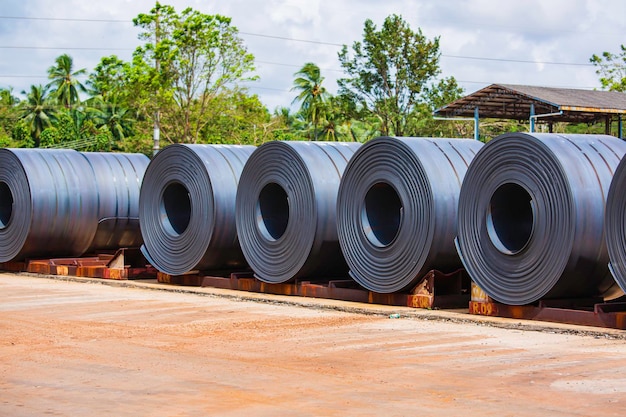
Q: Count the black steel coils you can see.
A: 7